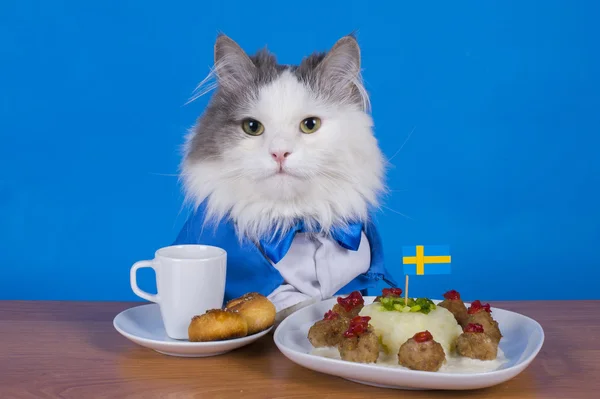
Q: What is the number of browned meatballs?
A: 8